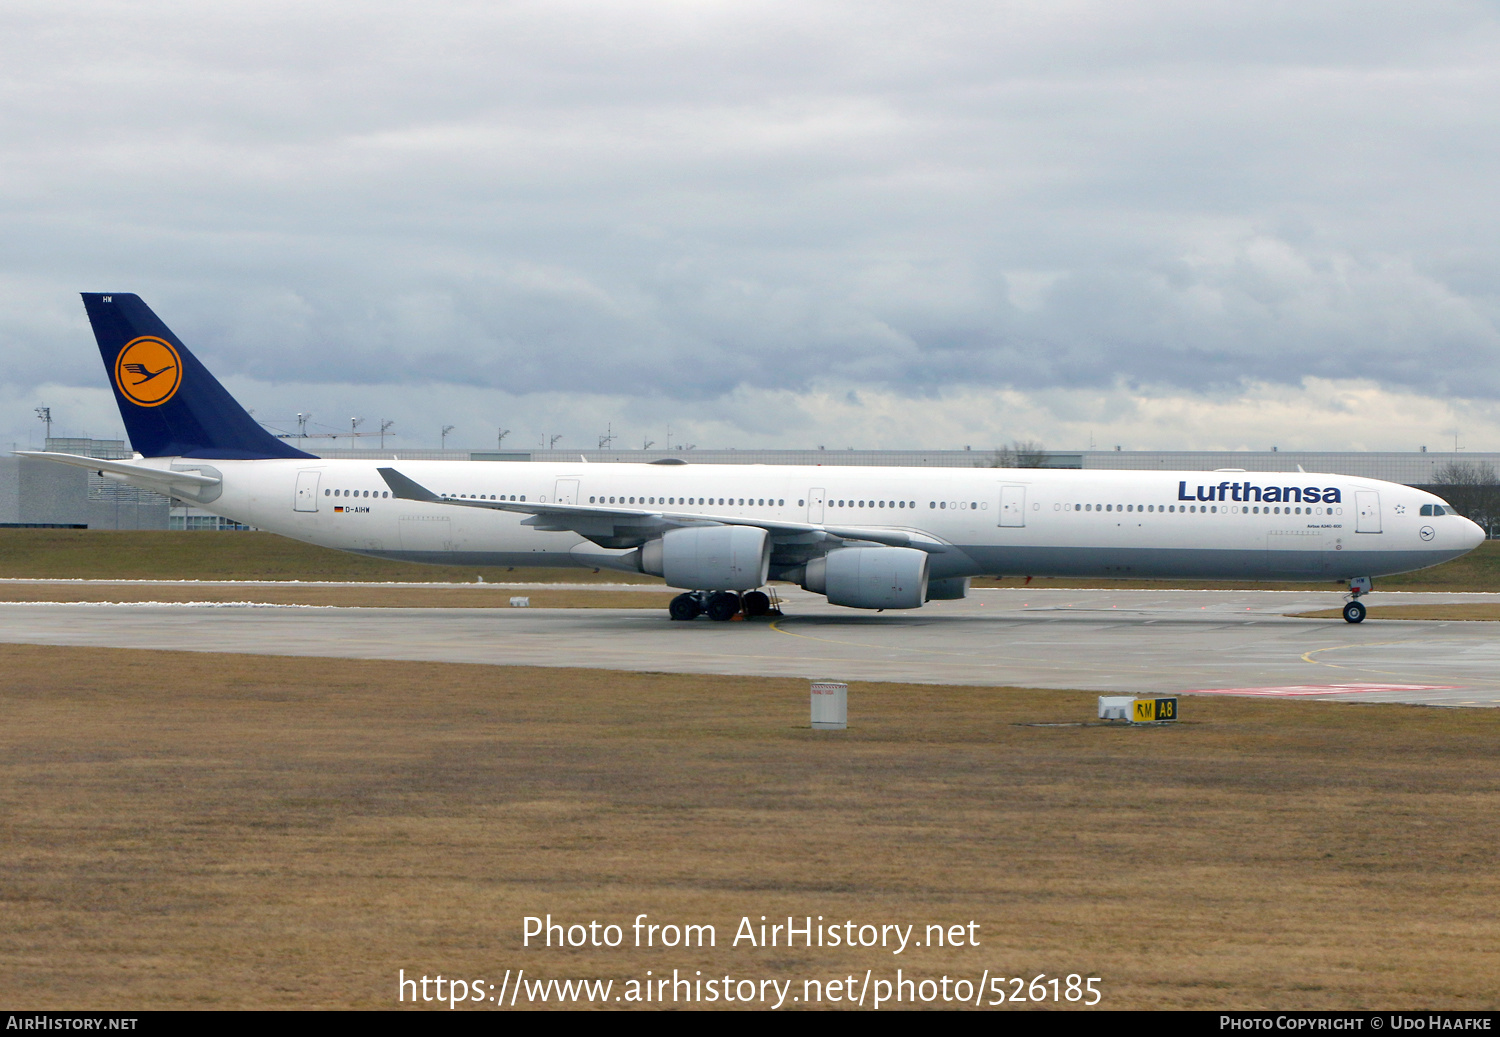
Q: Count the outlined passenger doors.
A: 5